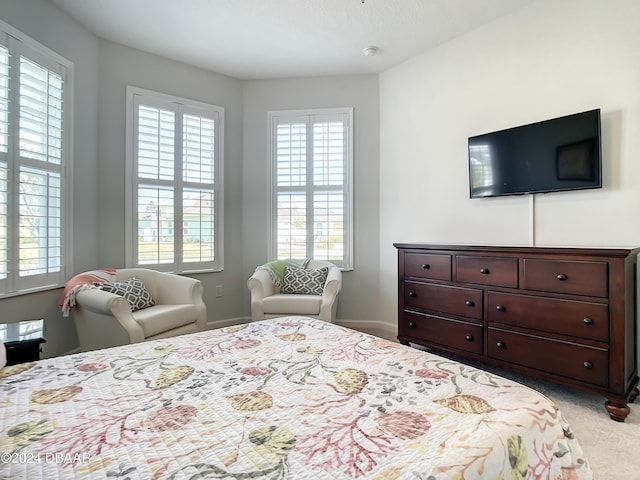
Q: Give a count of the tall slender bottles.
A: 0